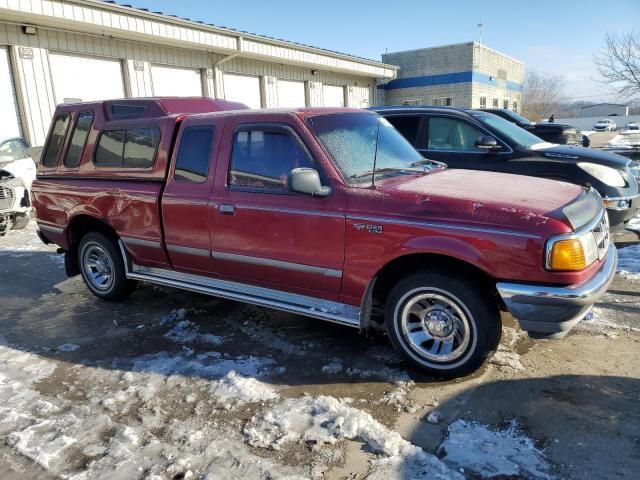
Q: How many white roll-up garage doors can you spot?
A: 6